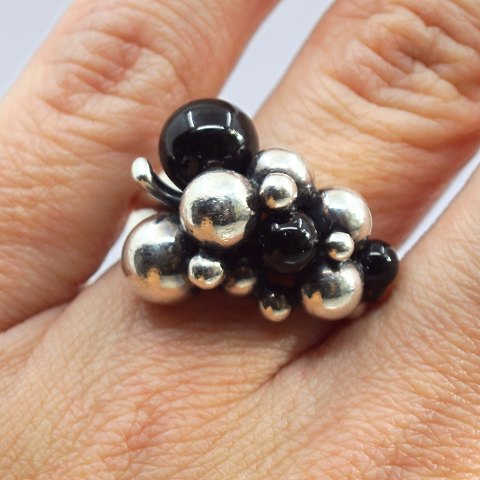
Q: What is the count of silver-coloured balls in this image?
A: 10